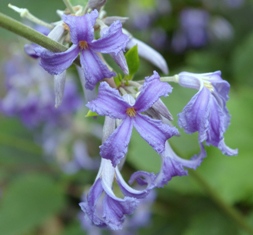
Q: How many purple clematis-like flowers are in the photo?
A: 5